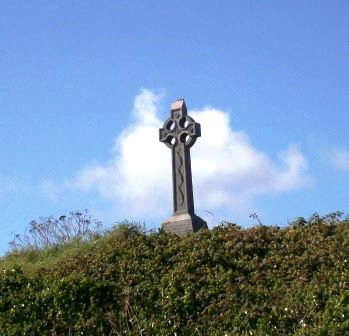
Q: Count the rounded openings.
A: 4